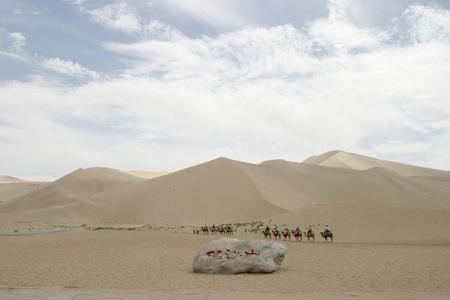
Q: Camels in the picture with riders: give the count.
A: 10